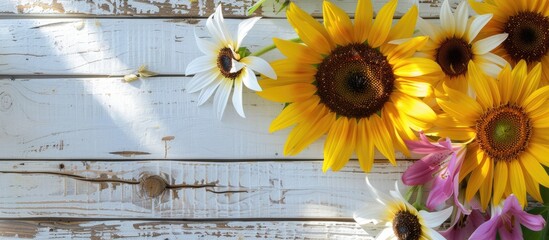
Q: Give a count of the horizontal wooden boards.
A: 5